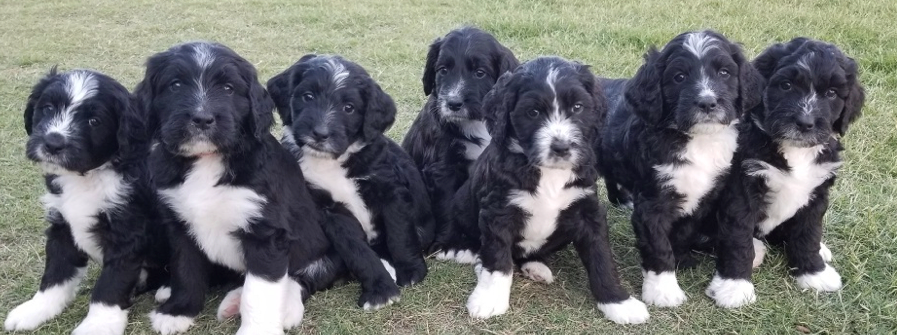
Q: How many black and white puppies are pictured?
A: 7